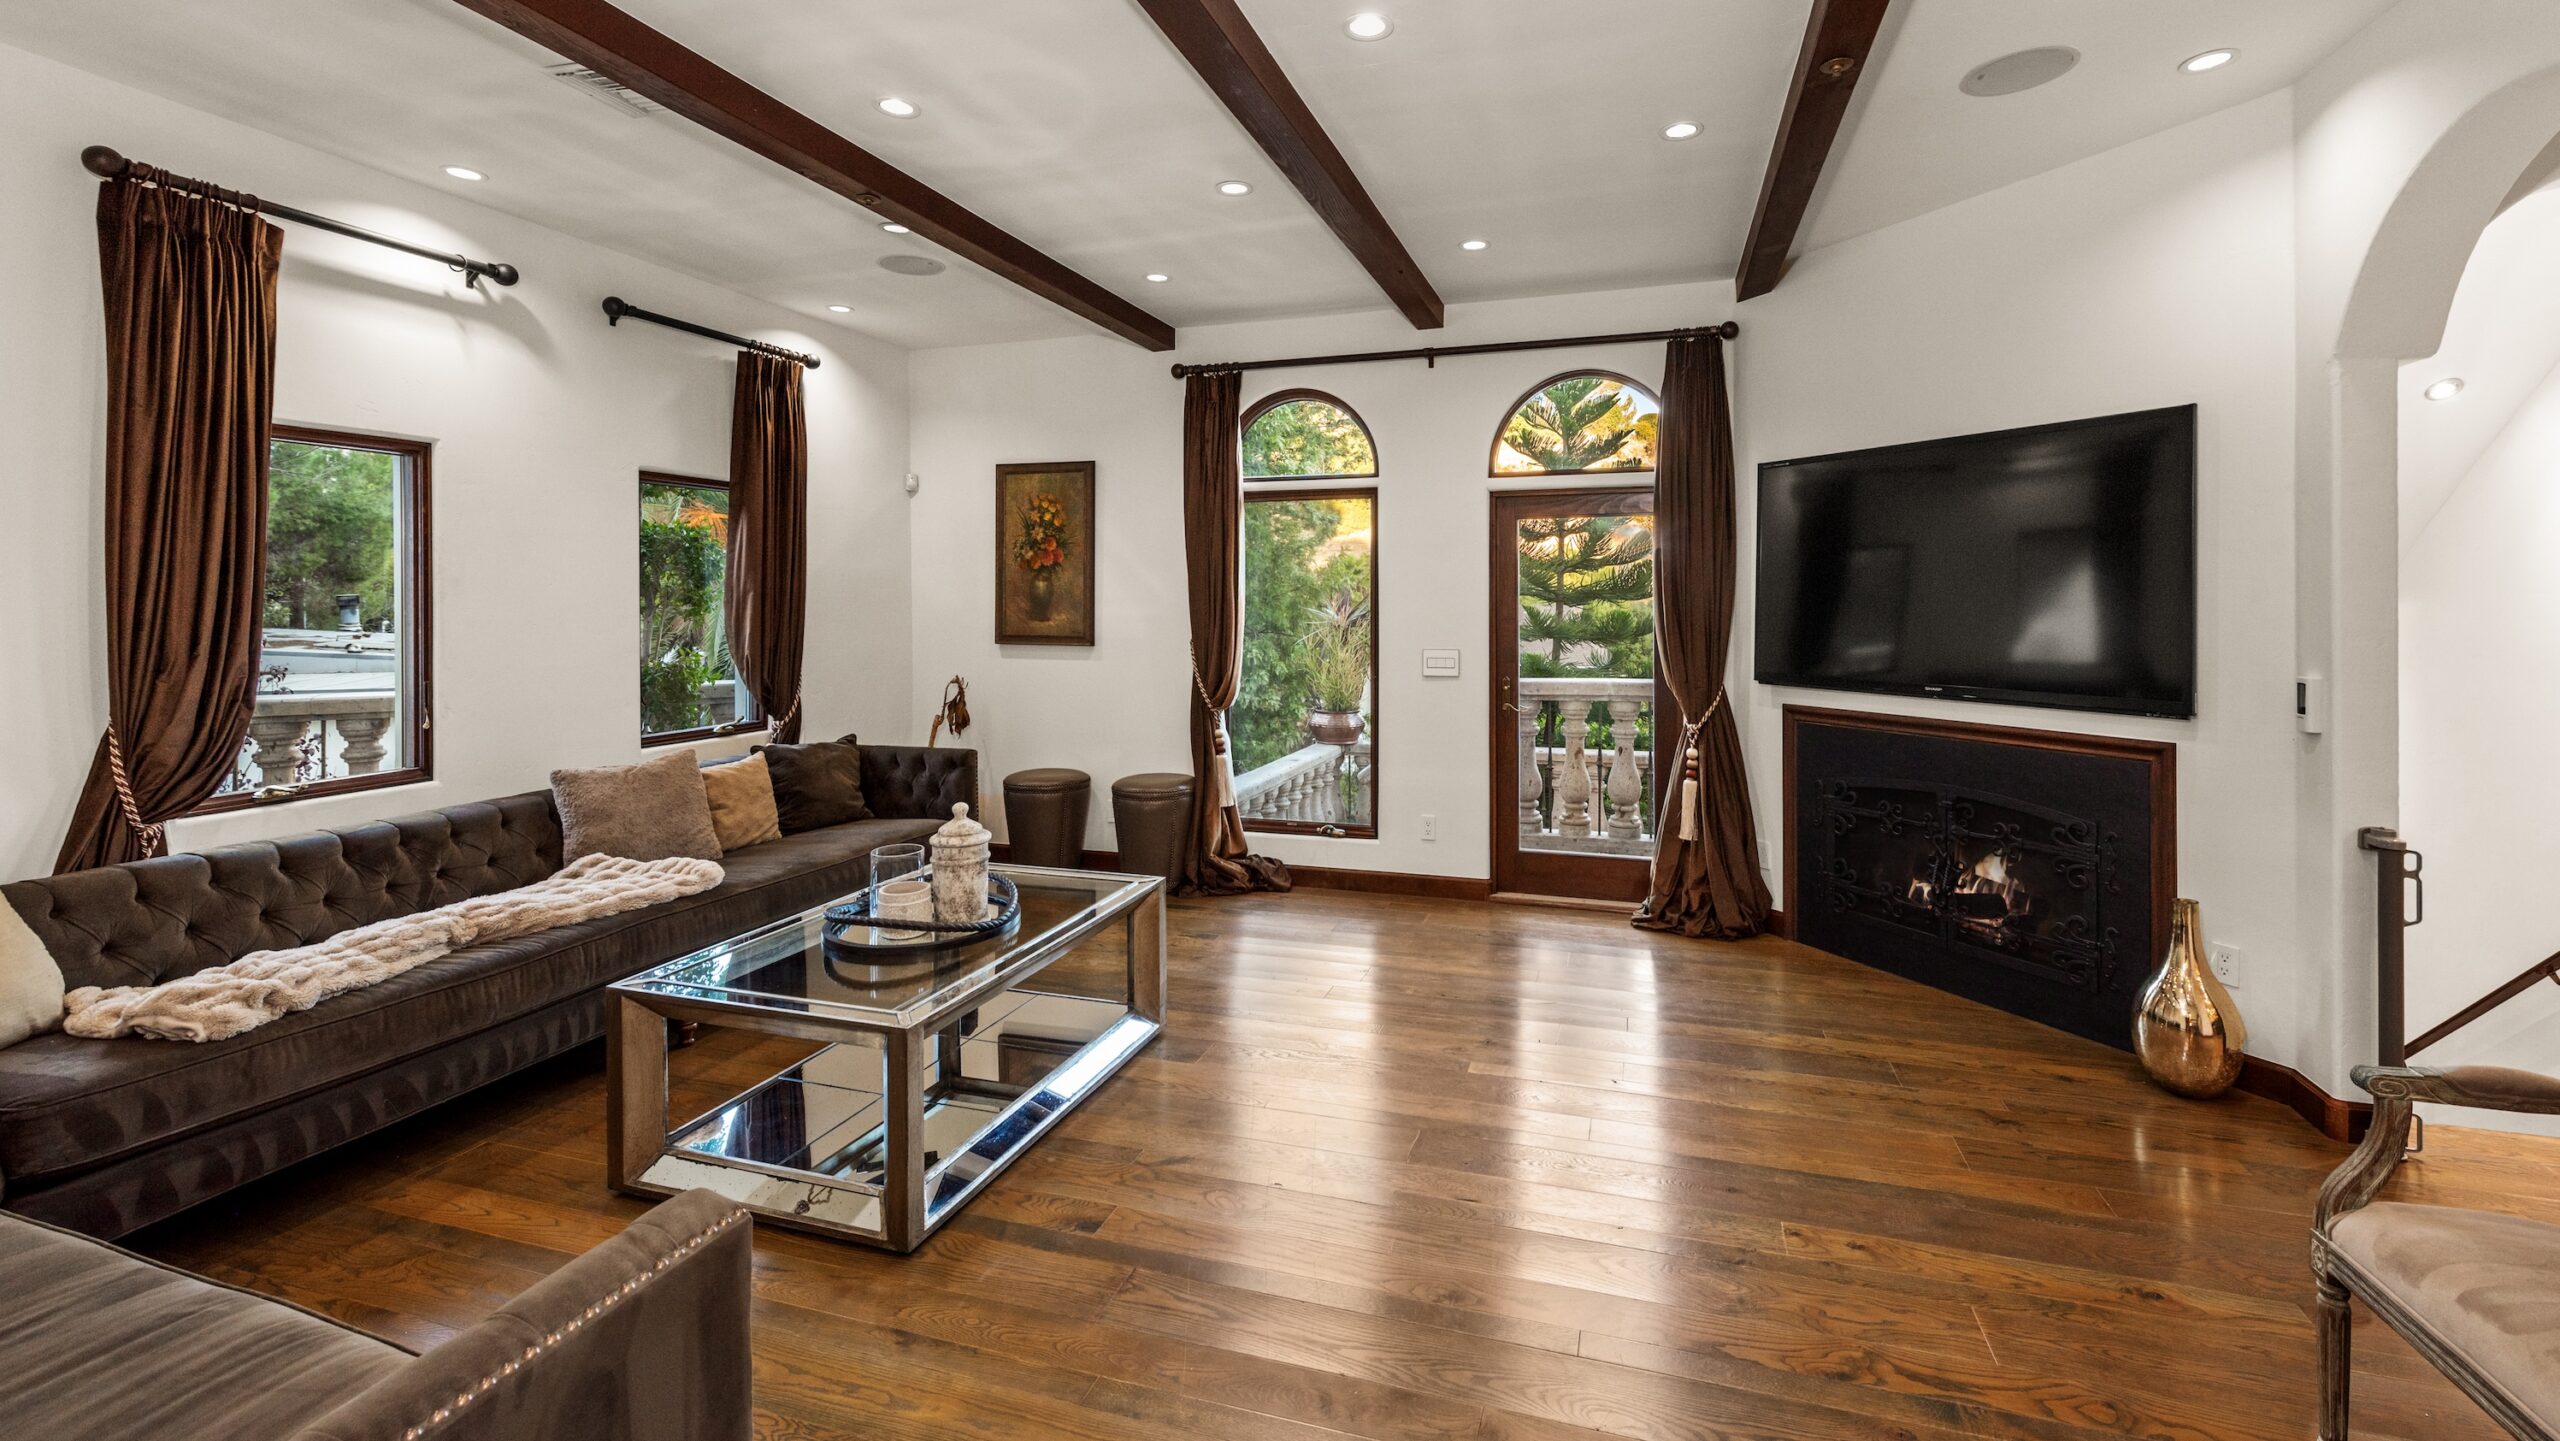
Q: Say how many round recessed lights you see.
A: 11